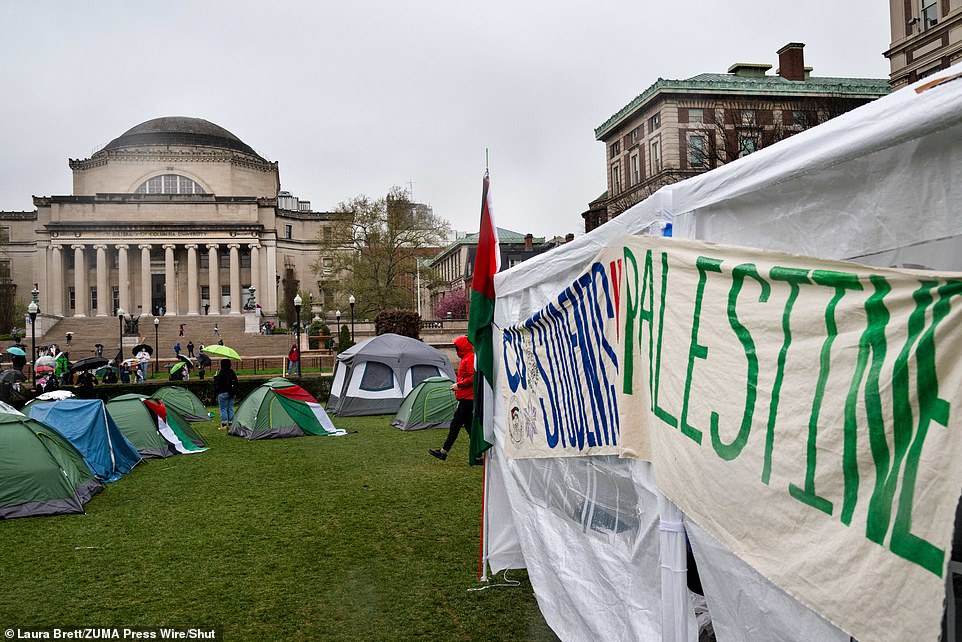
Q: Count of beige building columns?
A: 10